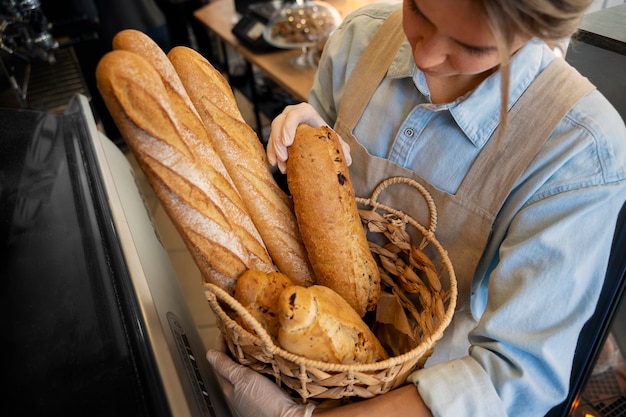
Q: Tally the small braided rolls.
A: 2